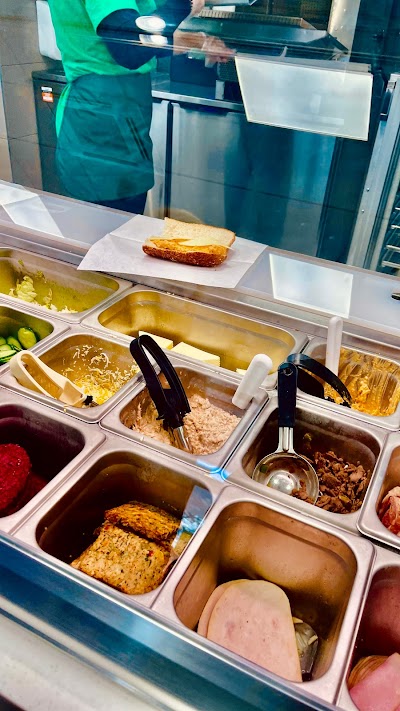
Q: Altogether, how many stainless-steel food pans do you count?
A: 12